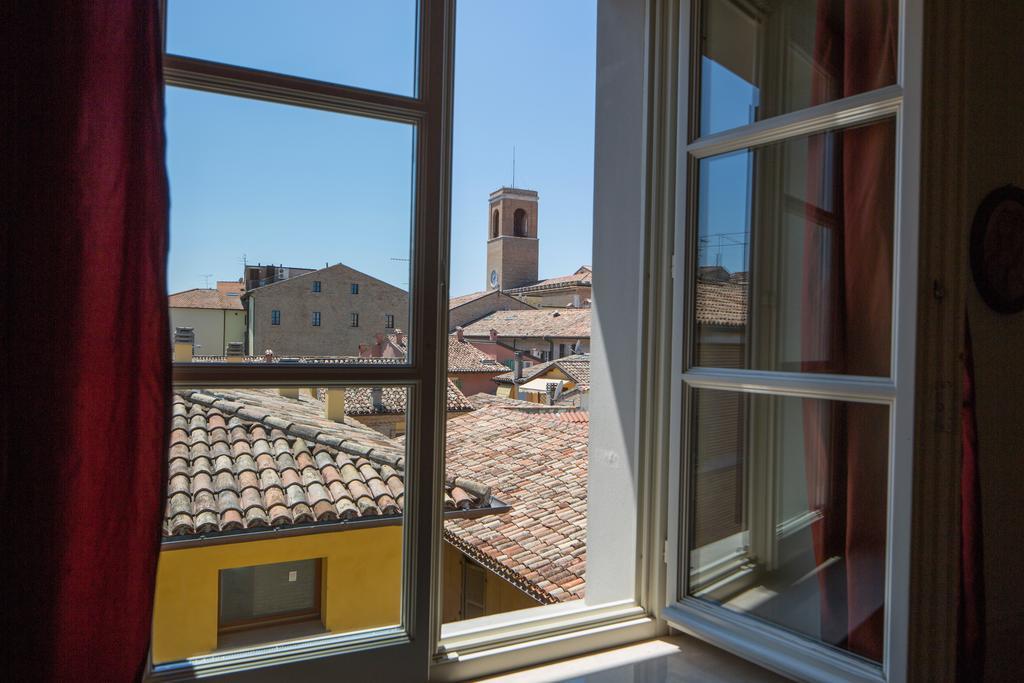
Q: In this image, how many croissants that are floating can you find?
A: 0